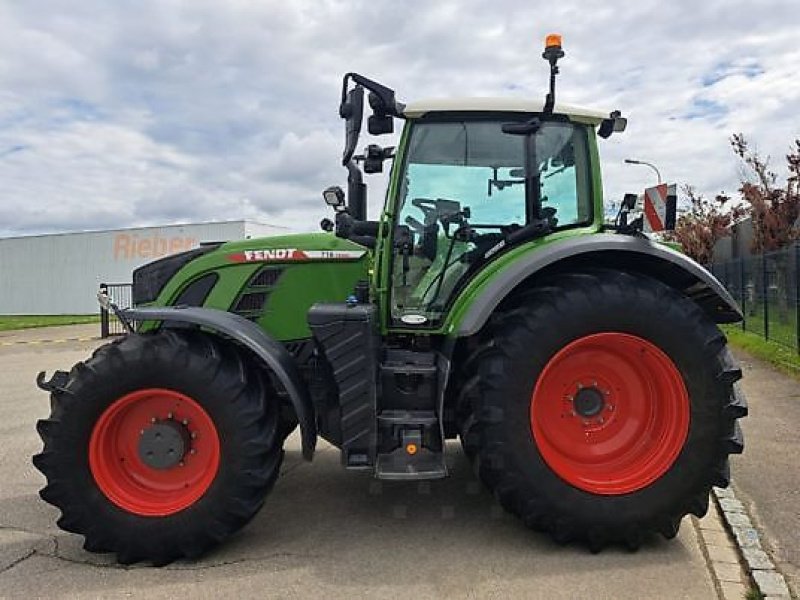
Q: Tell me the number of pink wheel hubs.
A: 0